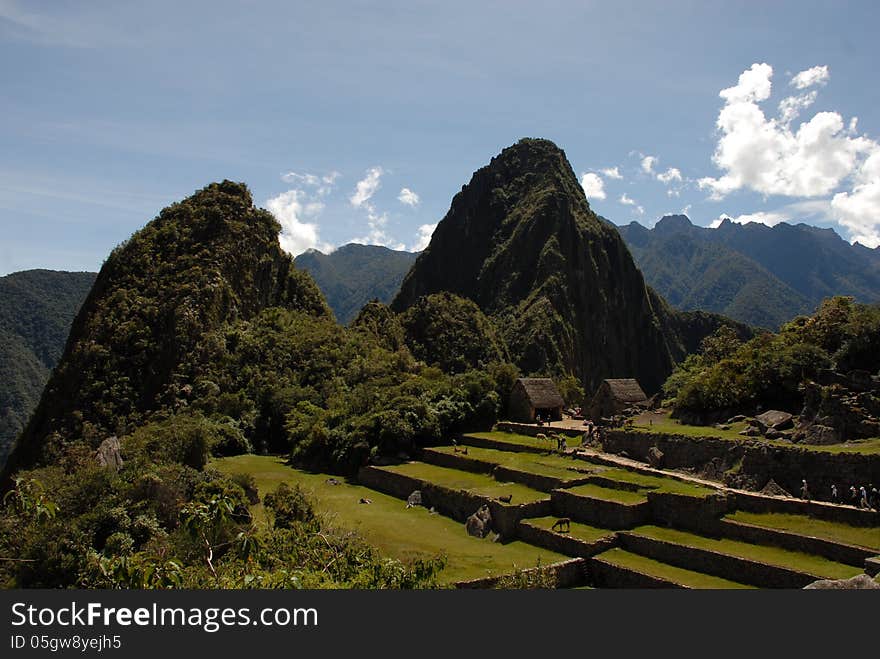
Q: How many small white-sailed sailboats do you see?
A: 0